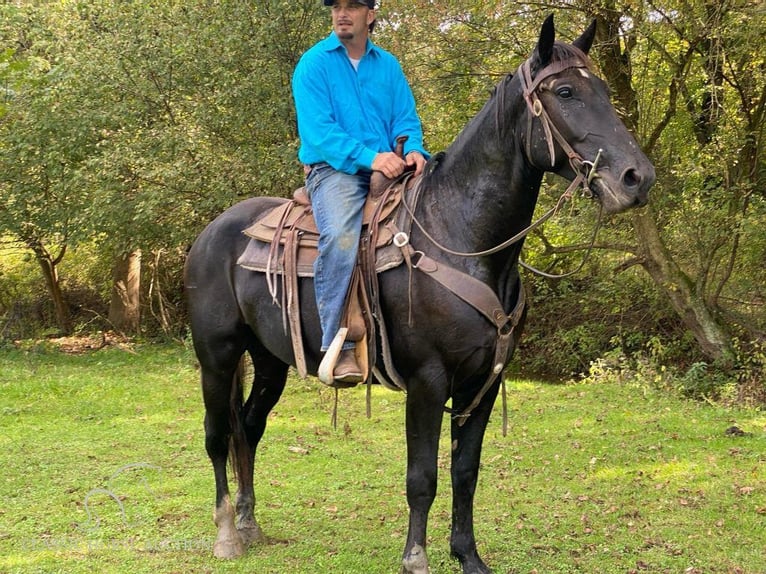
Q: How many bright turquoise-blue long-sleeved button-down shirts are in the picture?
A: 1